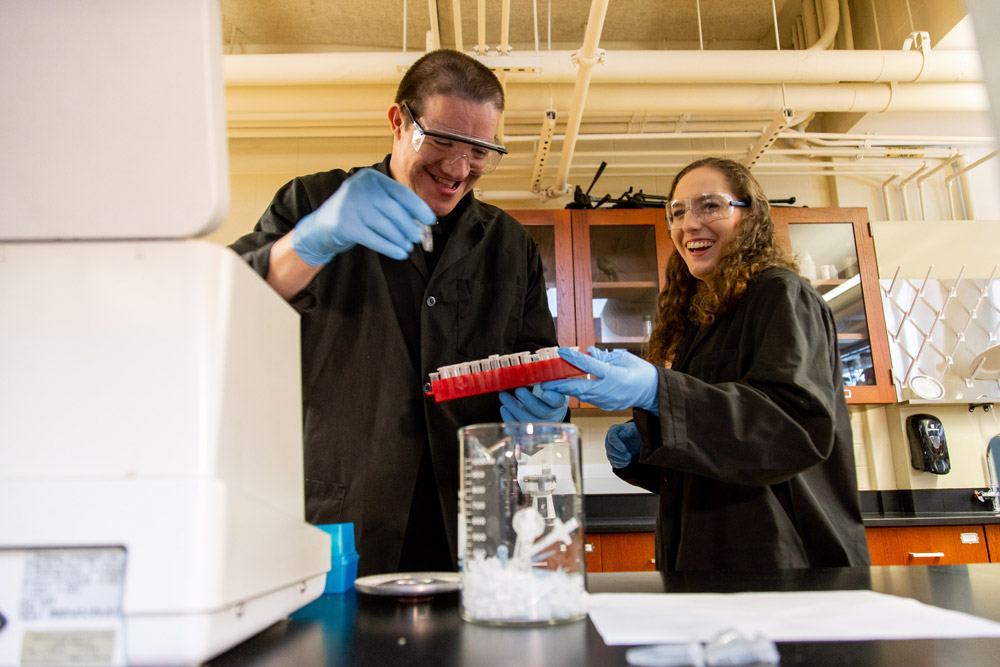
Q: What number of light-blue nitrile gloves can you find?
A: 4